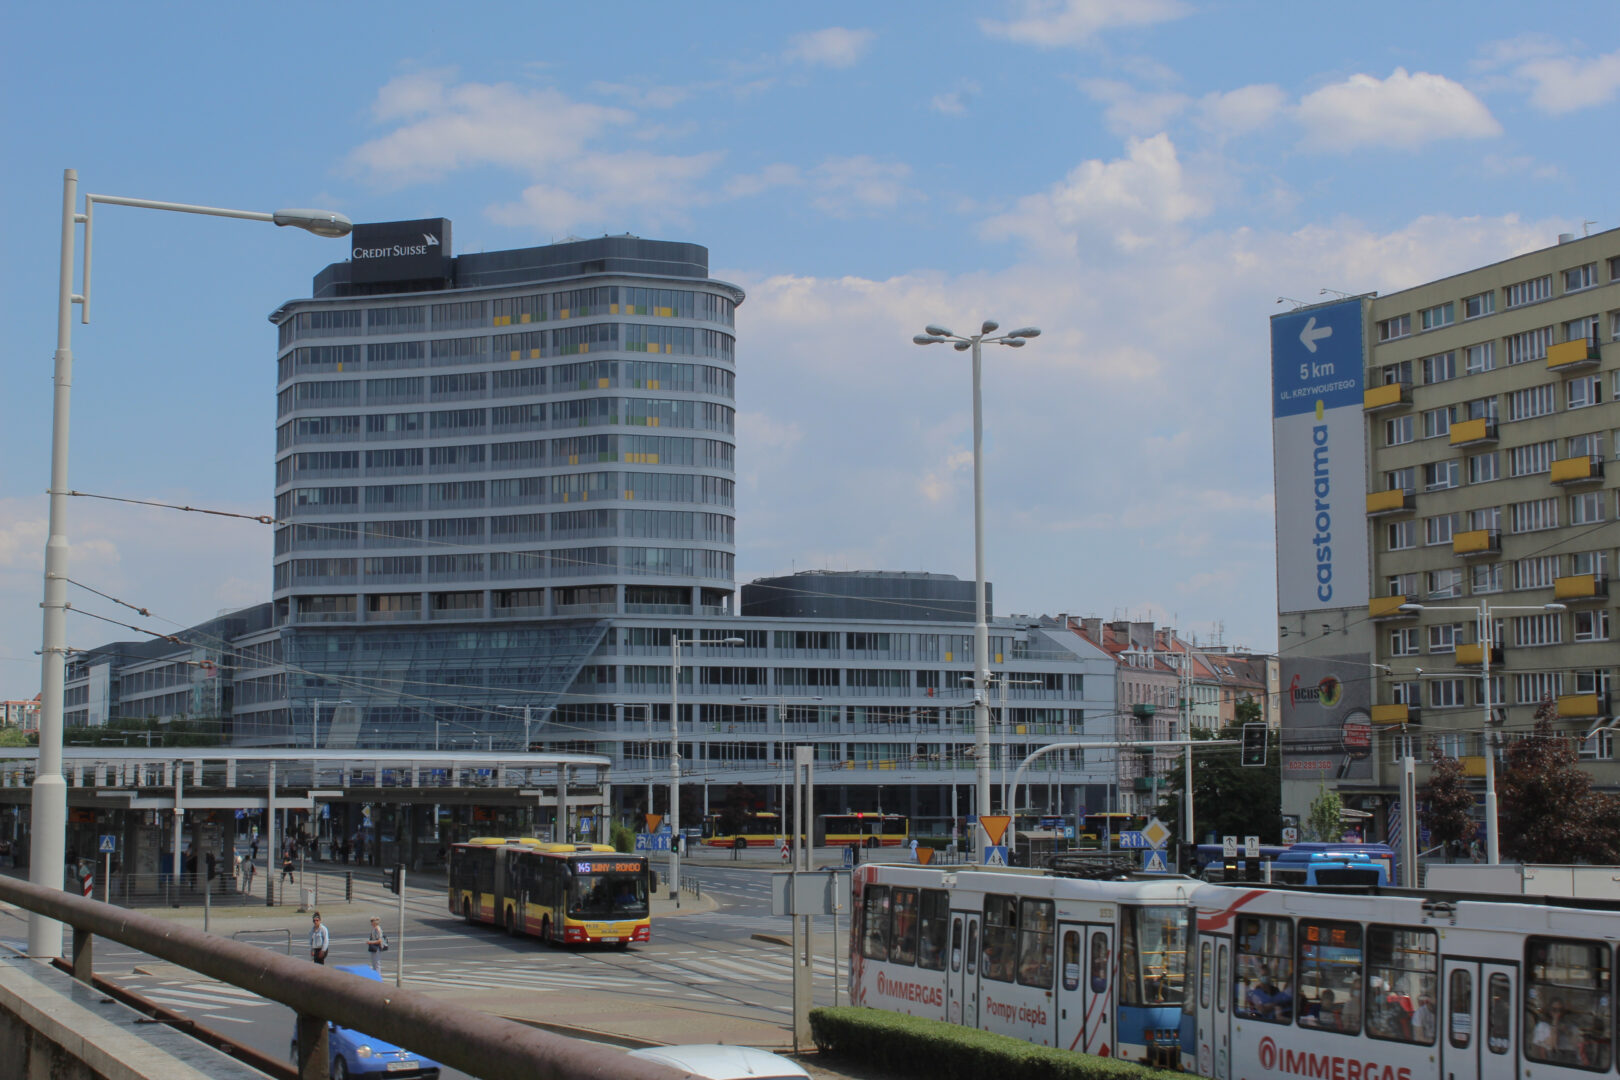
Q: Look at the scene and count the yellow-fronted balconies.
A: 12